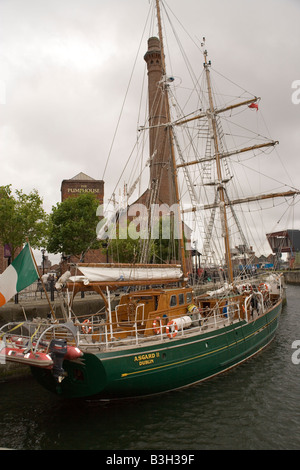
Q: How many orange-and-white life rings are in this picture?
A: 5